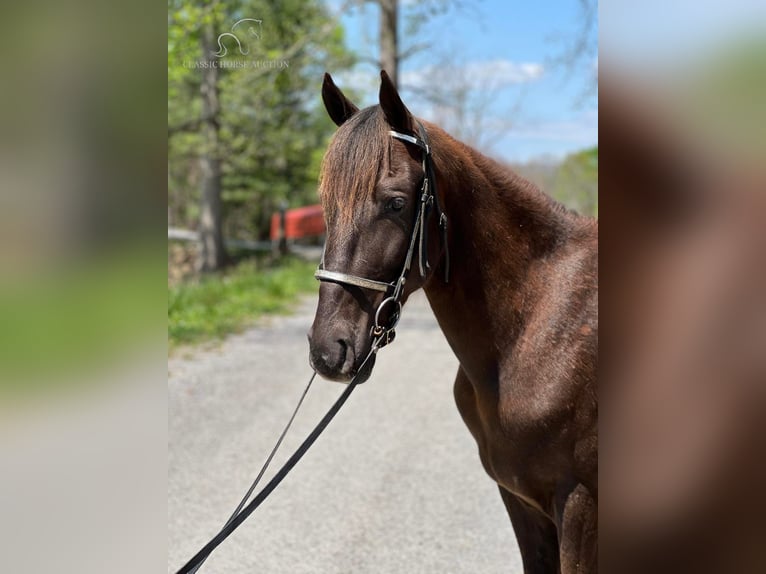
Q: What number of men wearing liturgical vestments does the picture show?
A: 0